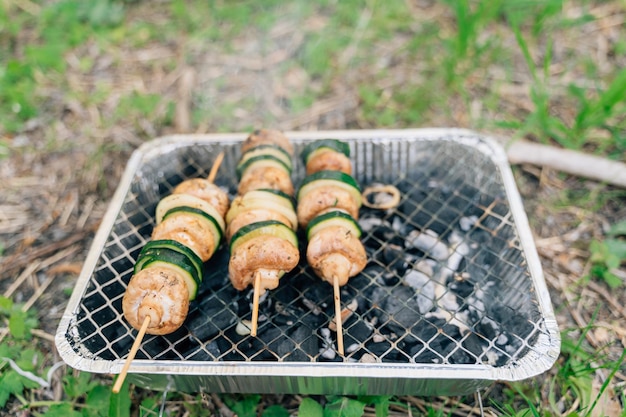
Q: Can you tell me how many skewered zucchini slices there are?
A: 11